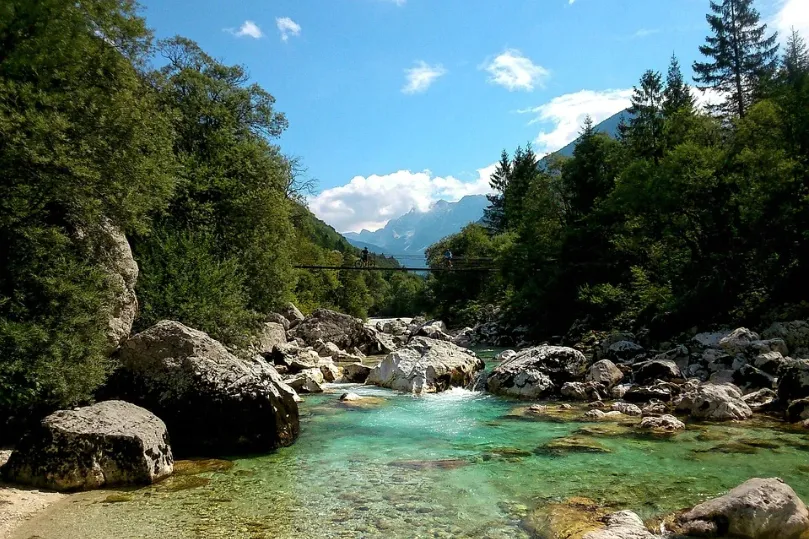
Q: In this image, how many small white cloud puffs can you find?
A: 4